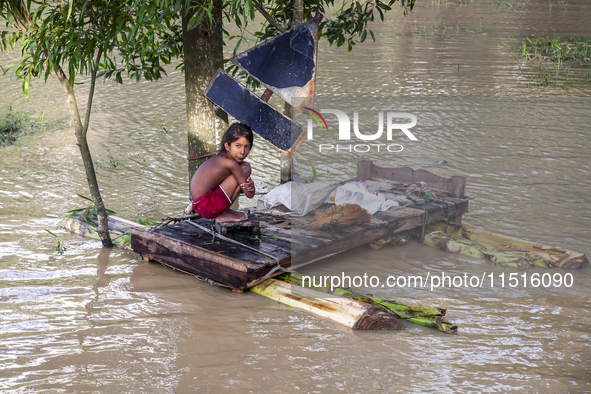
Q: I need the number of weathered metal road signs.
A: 2